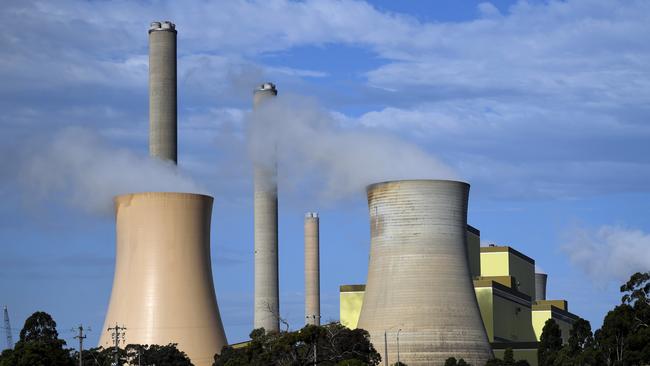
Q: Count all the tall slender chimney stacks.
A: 3